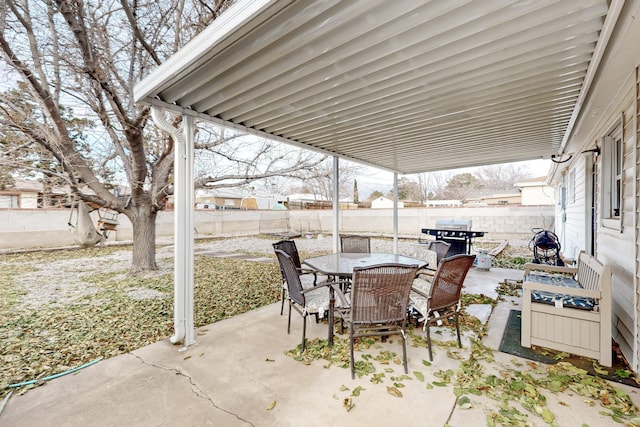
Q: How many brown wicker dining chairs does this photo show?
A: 6